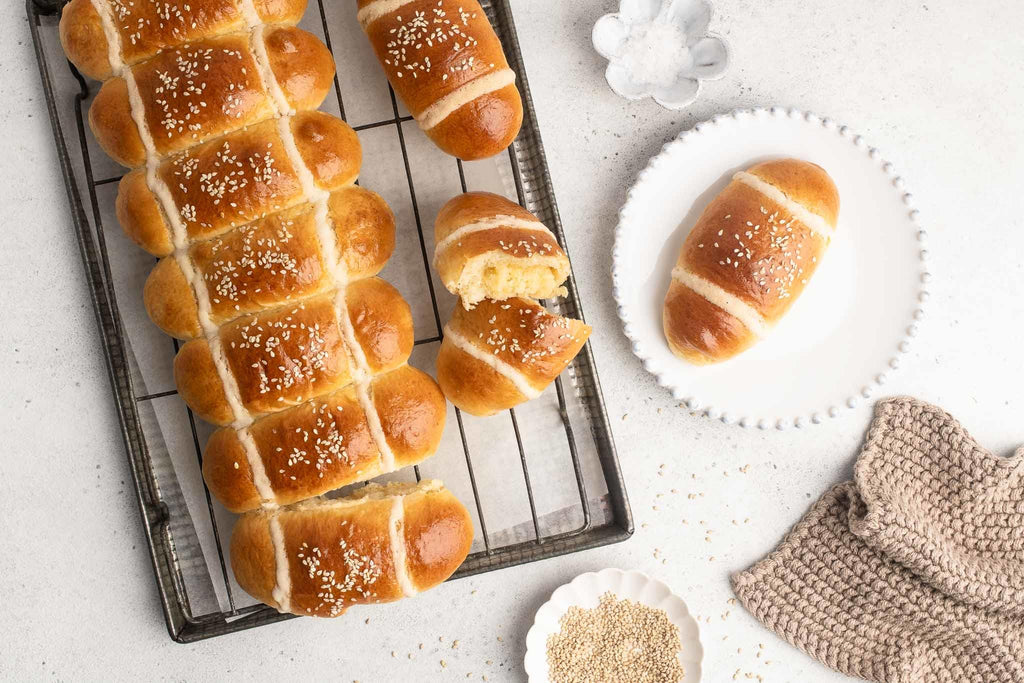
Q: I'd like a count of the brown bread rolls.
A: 10